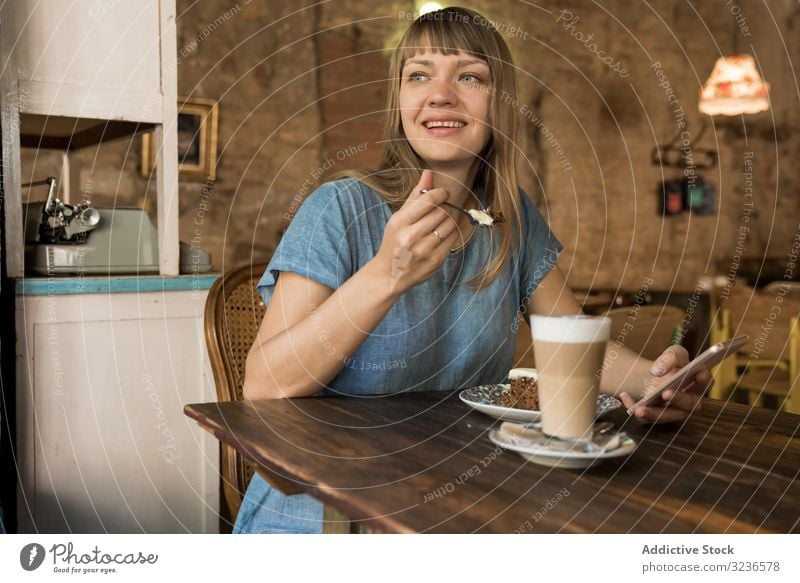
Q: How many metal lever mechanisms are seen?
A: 1